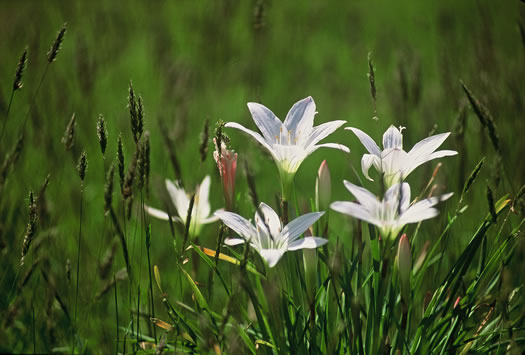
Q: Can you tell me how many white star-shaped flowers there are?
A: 5